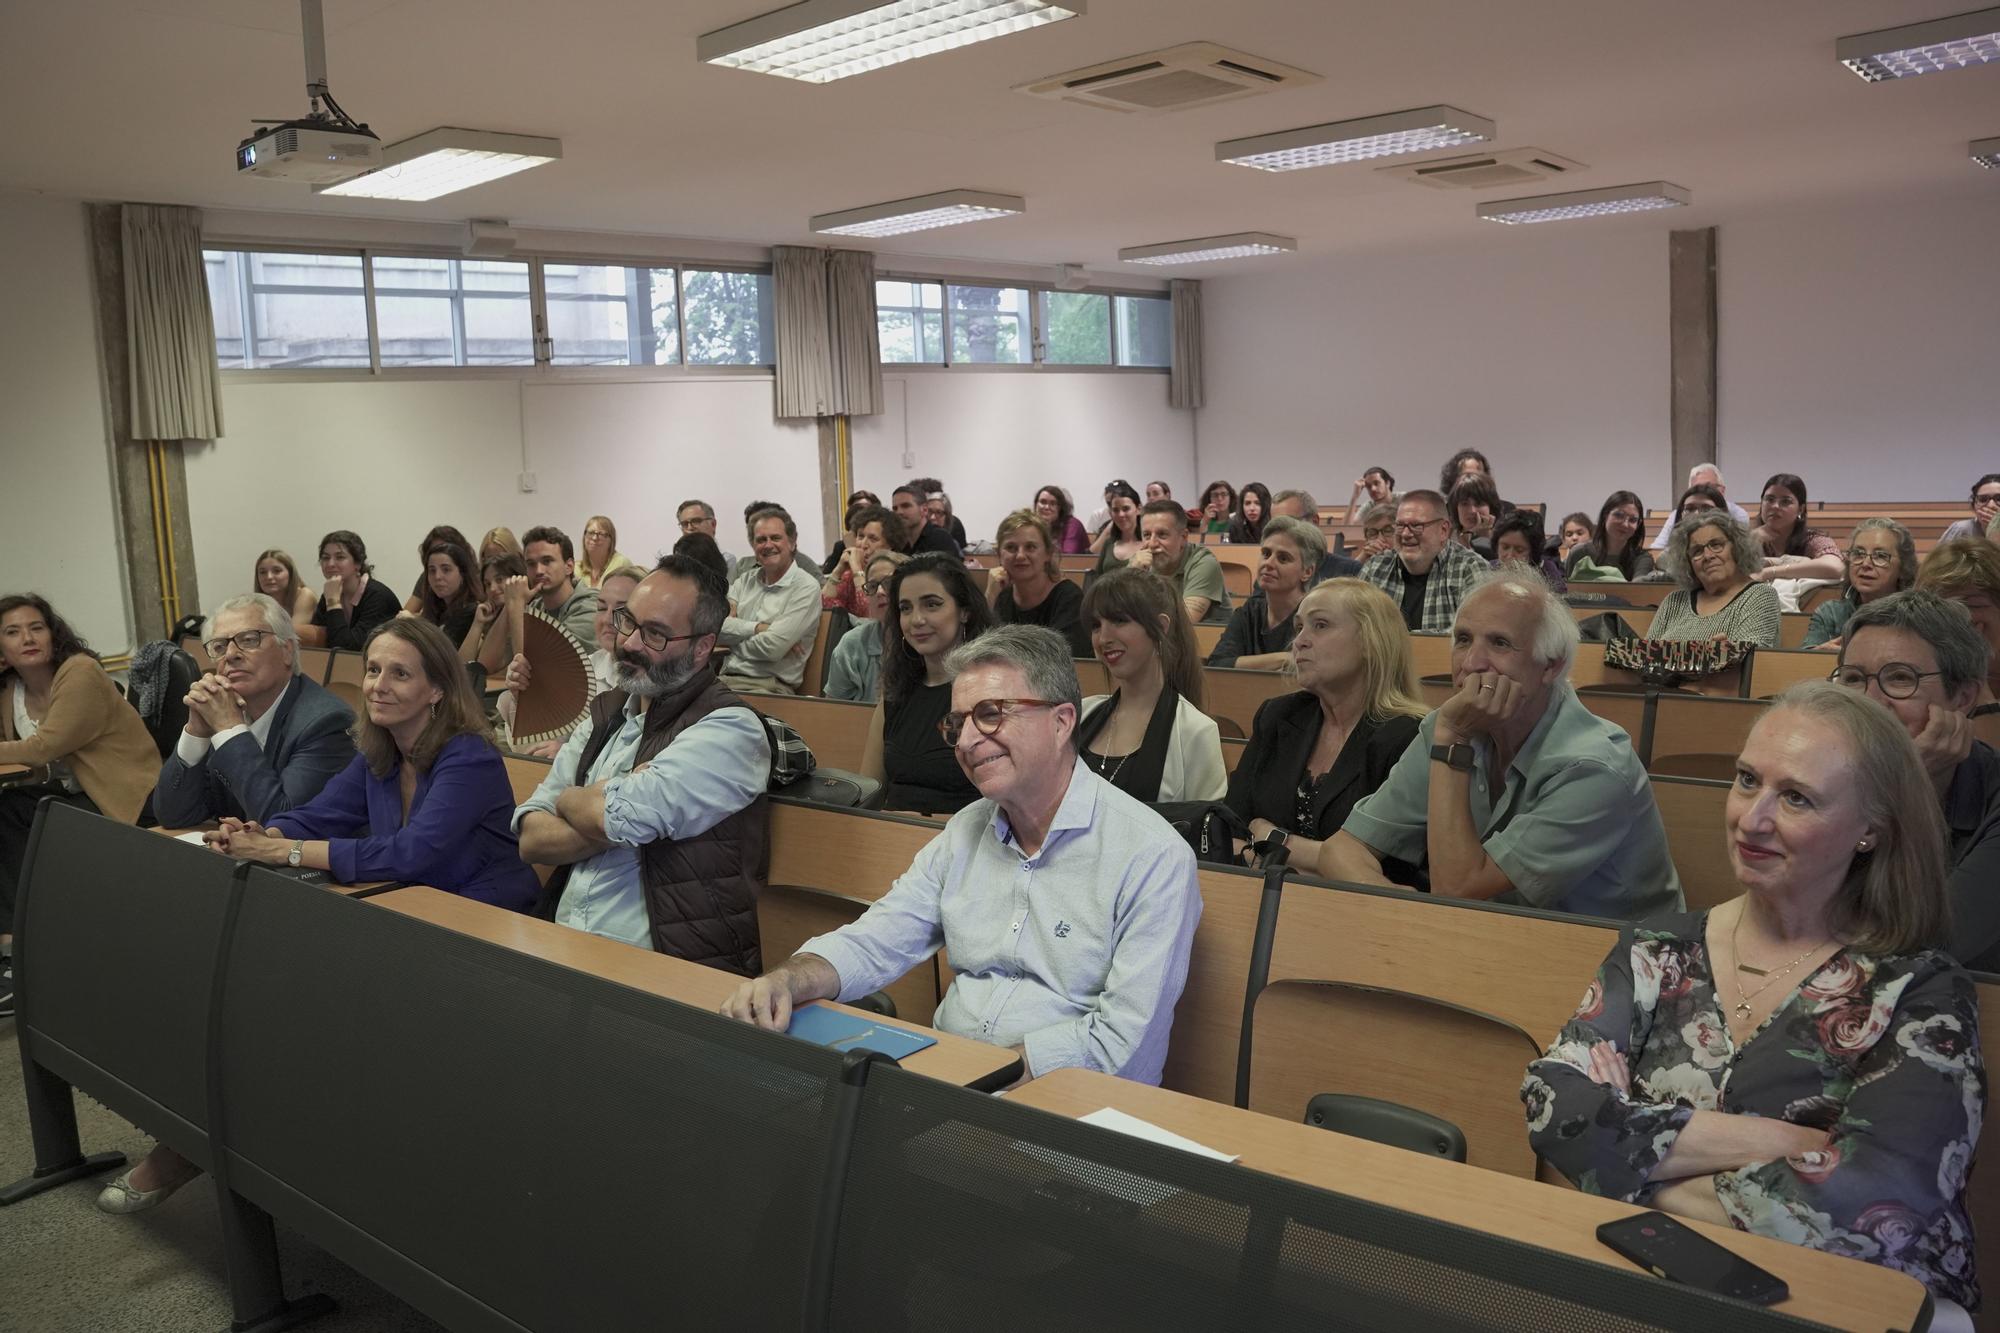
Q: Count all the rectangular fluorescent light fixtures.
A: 8